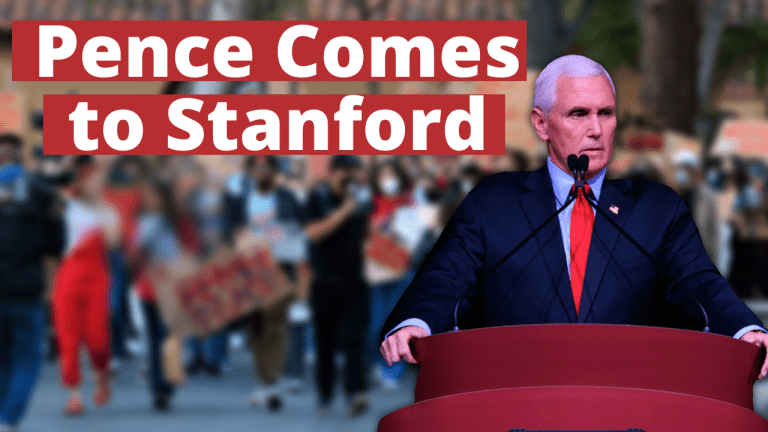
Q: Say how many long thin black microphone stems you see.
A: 2